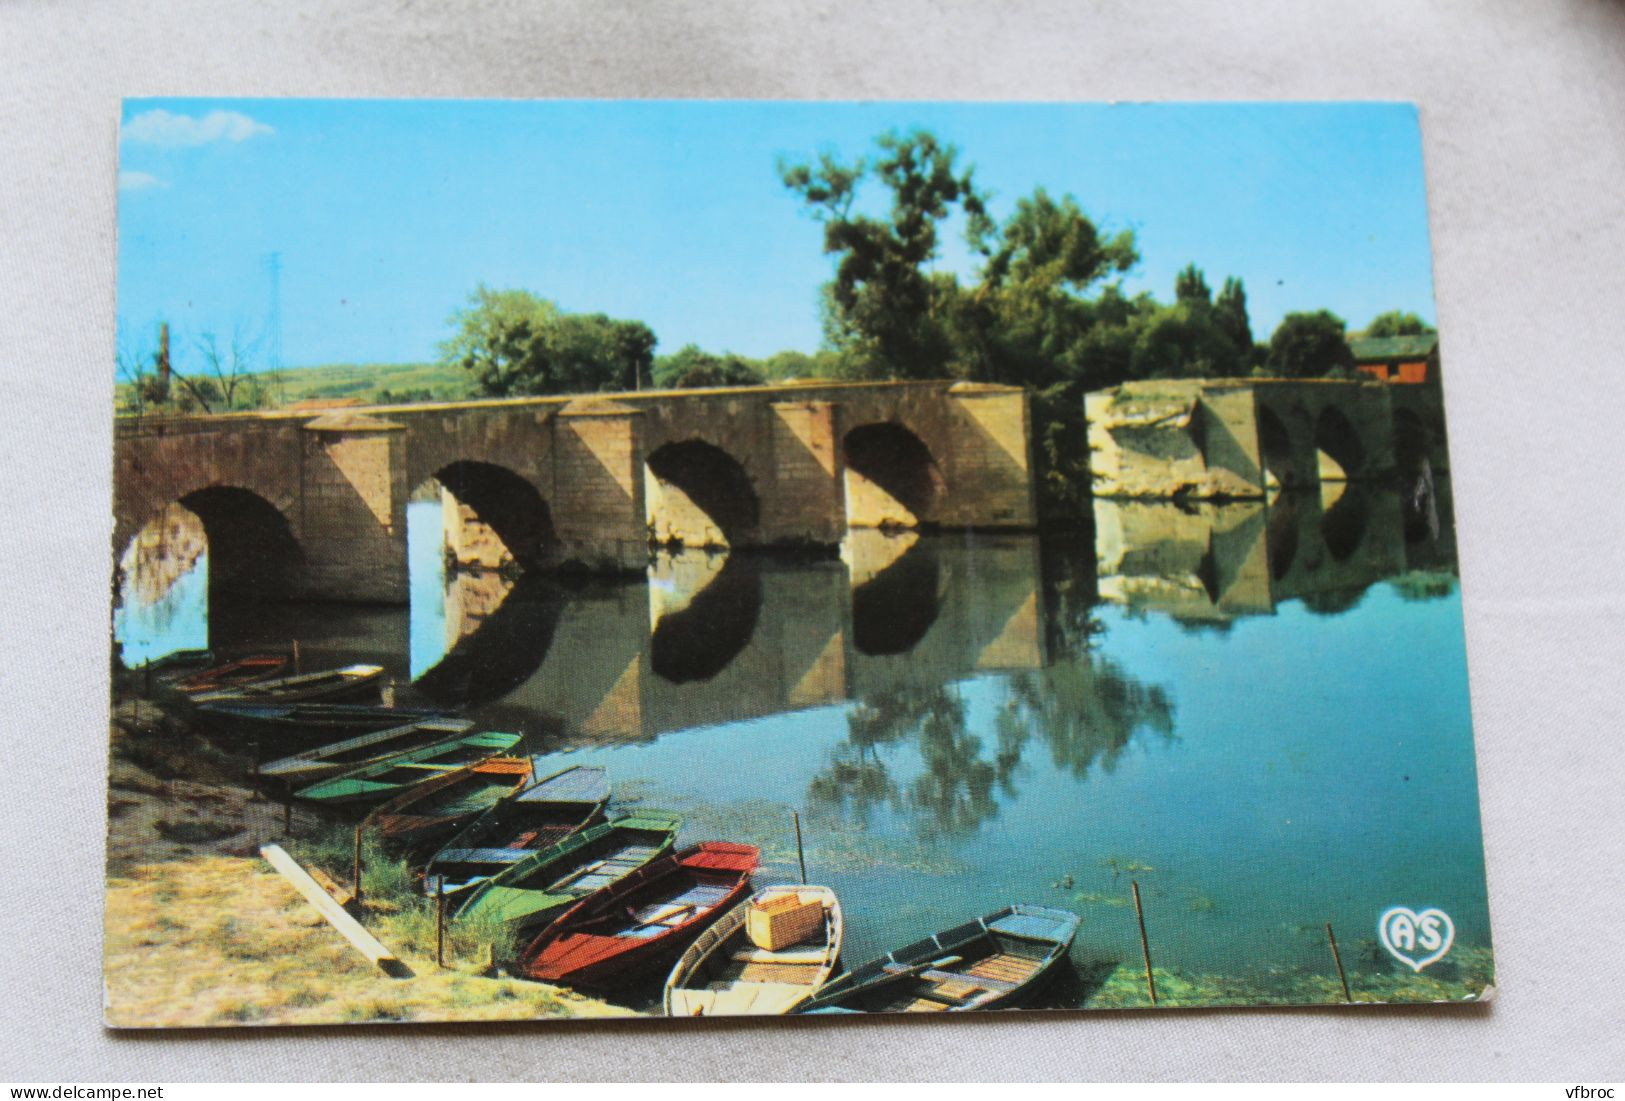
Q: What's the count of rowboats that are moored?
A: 12